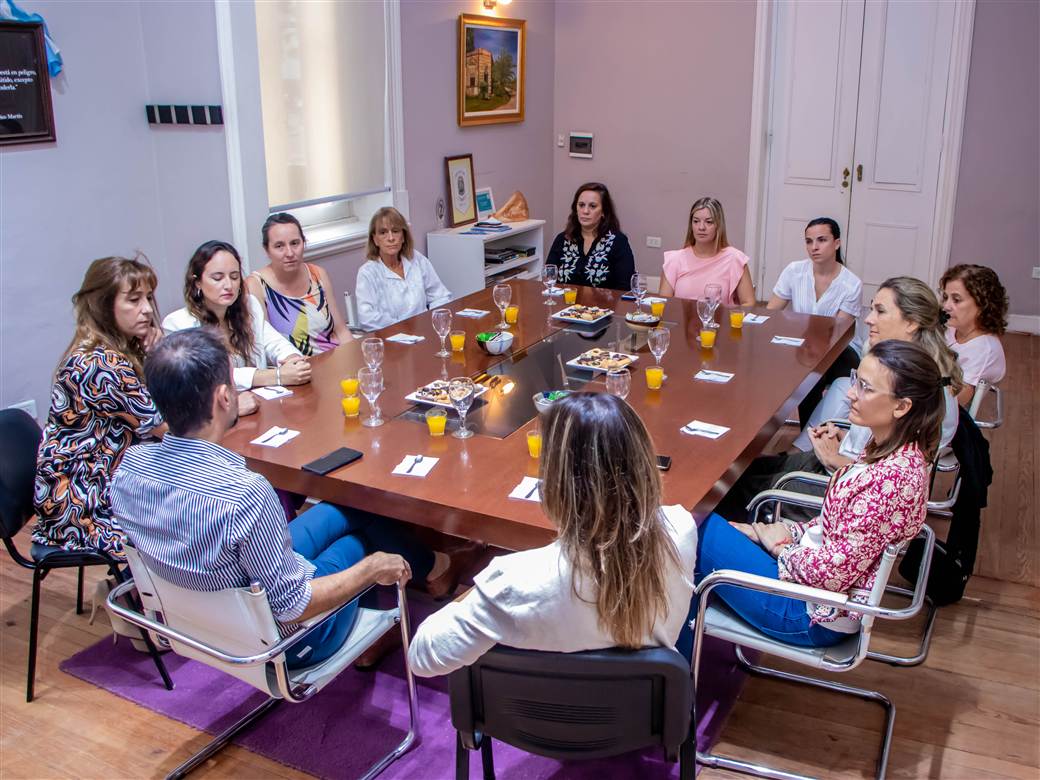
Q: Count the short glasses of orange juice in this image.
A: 11